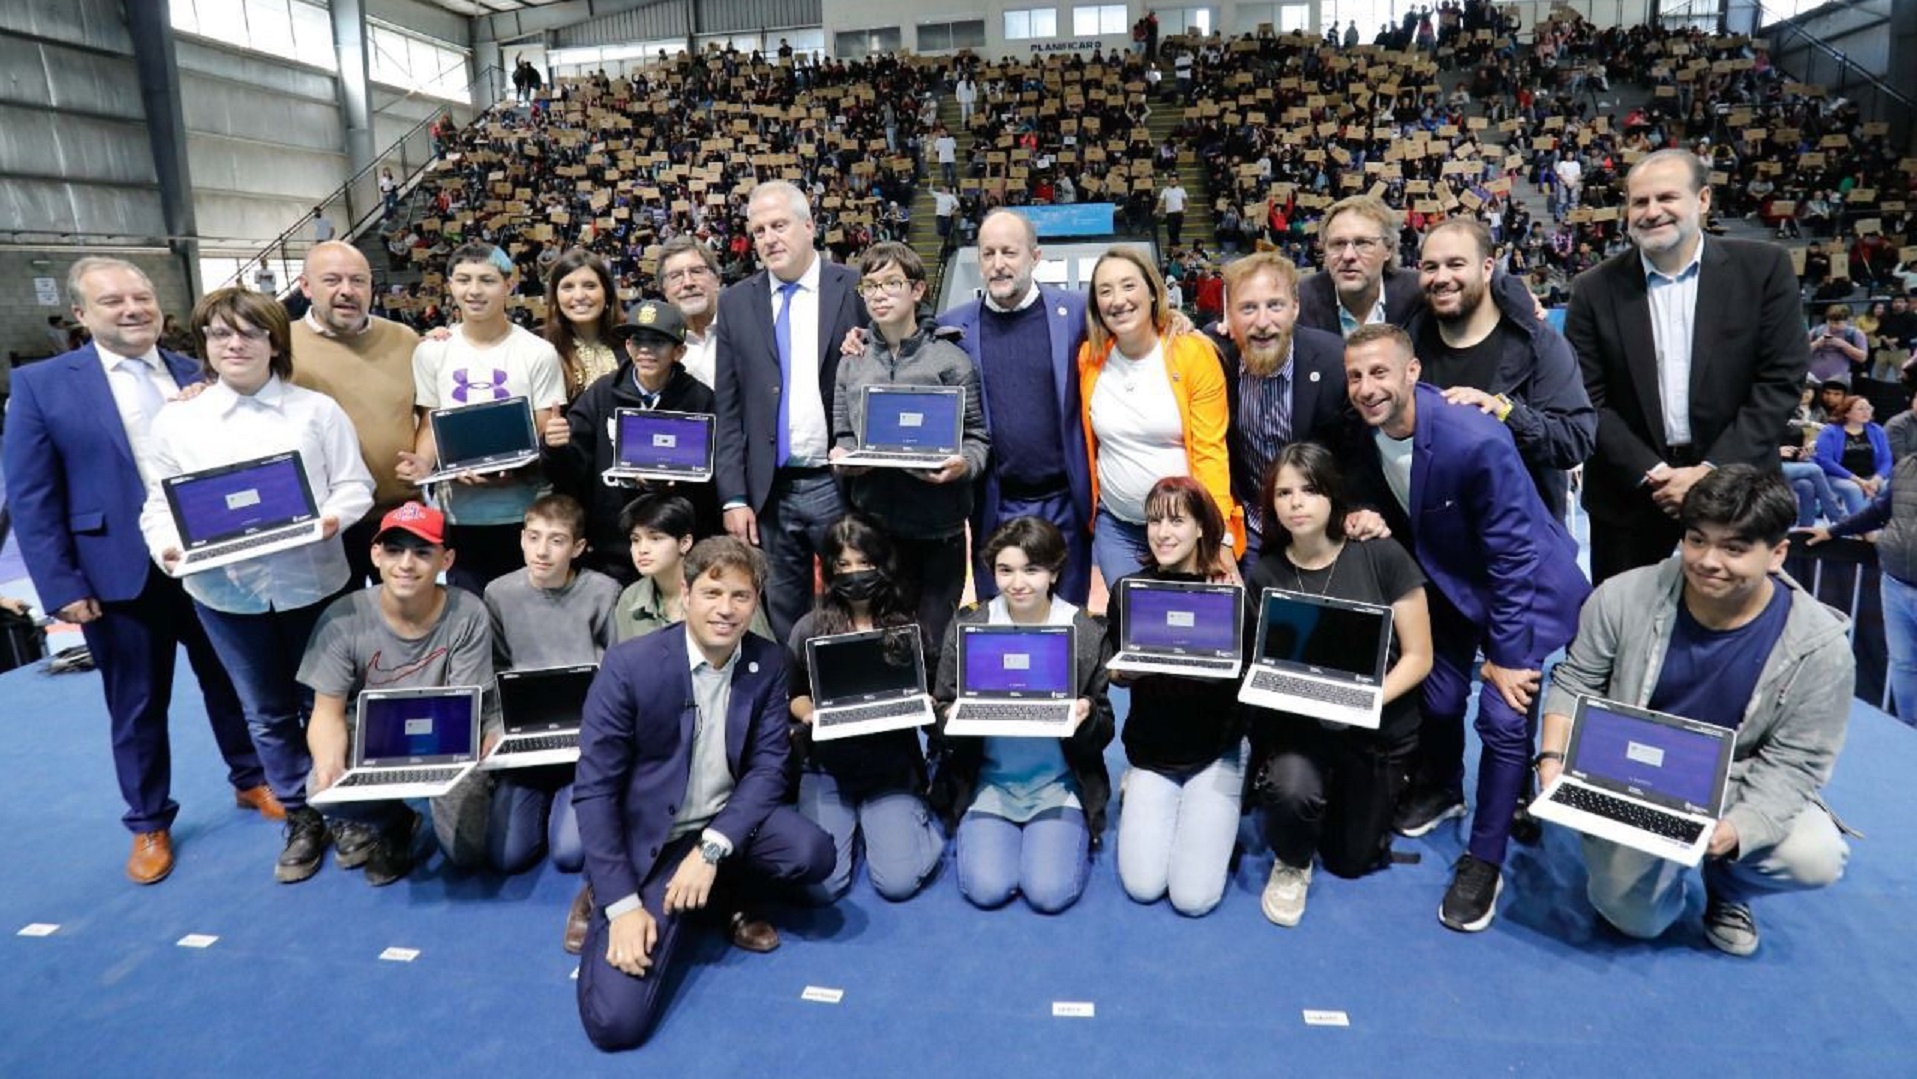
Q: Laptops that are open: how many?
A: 11